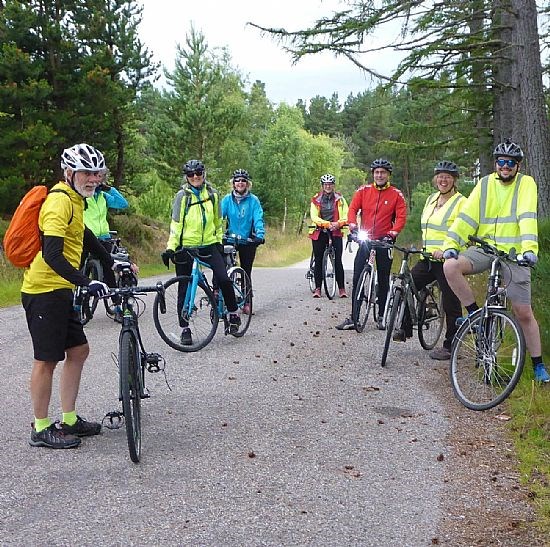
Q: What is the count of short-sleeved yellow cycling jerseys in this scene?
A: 1